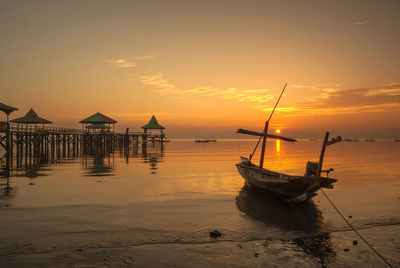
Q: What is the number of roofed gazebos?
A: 4